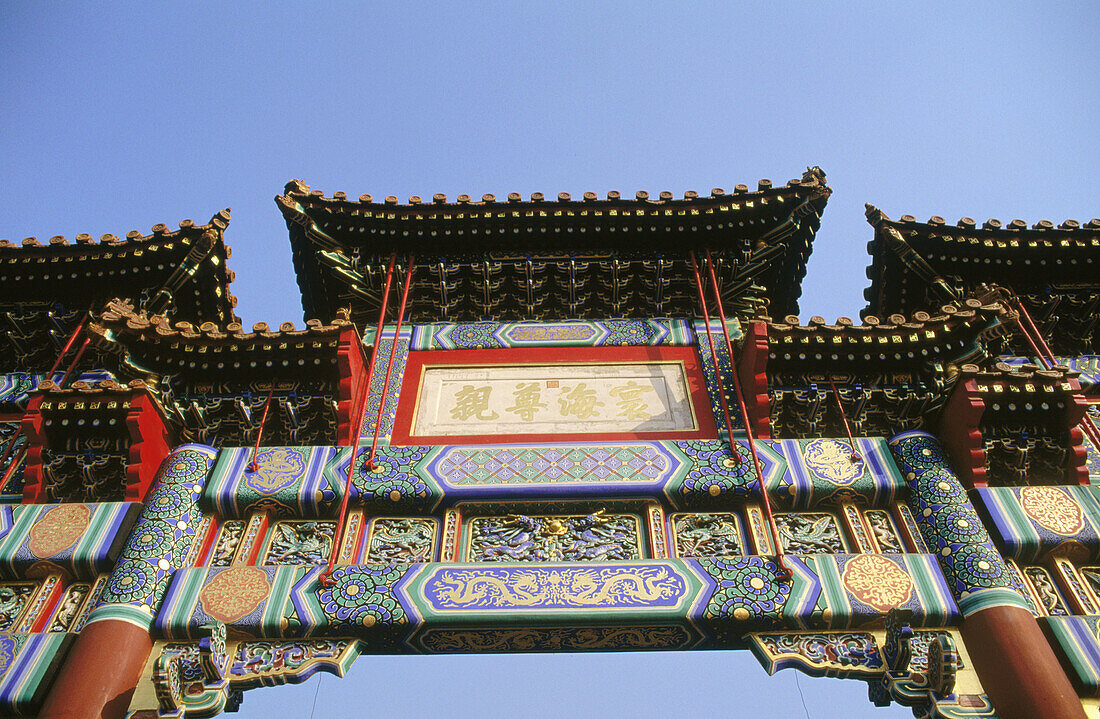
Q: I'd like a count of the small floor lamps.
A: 0